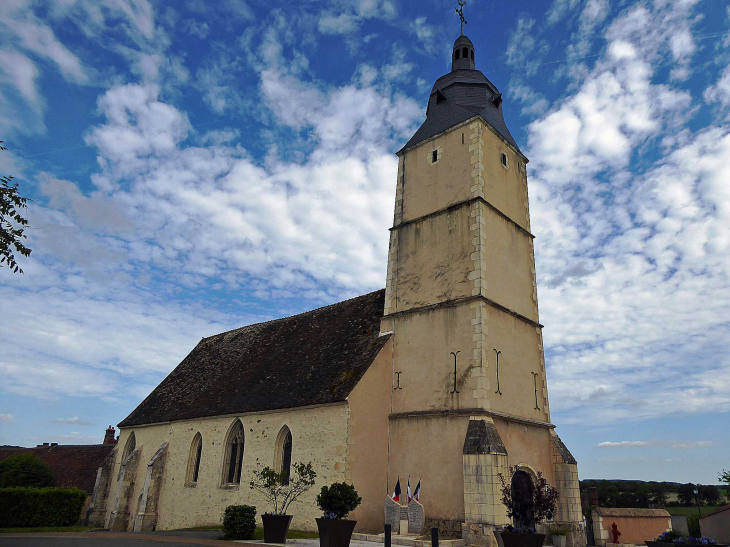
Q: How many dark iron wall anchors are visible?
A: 4